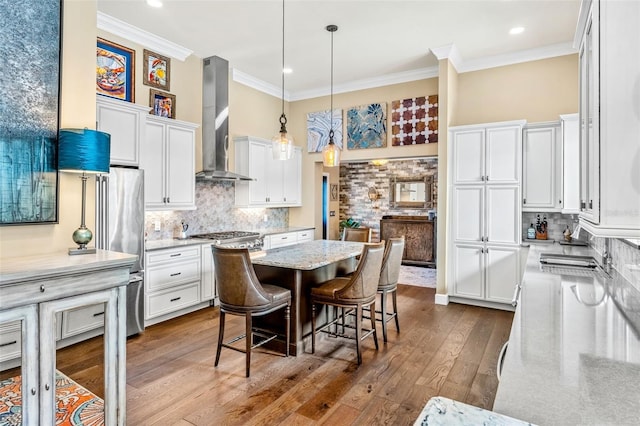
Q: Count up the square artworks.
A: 3